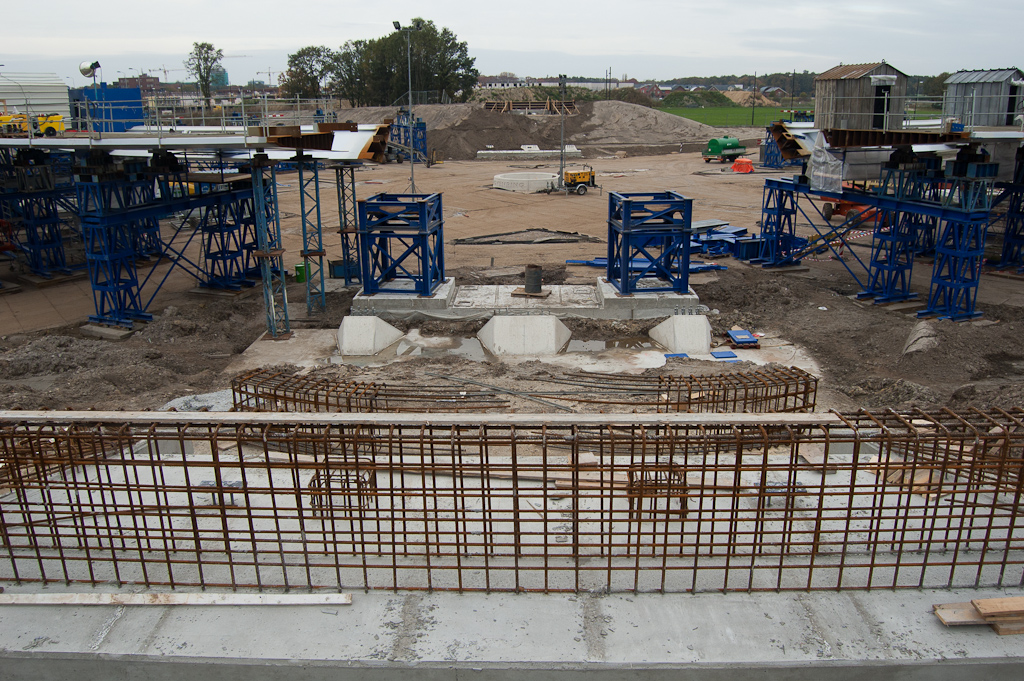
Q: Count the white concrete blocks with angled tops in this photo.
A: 3